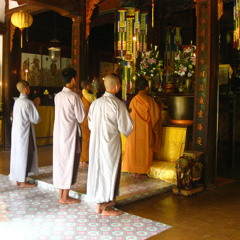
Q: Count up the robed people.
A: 5